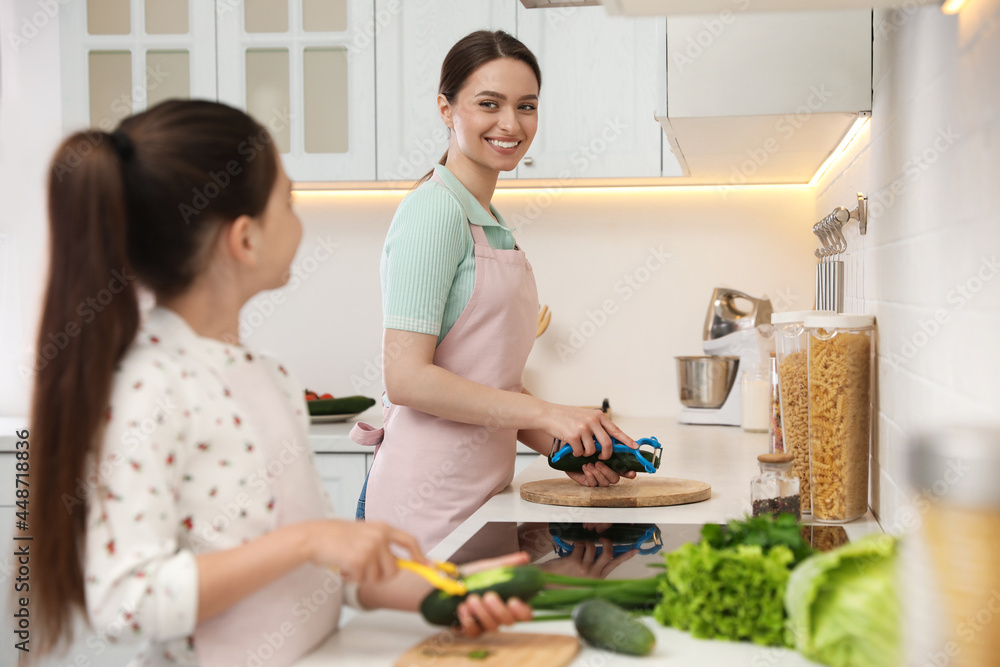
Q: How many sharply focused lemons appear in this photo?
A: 0